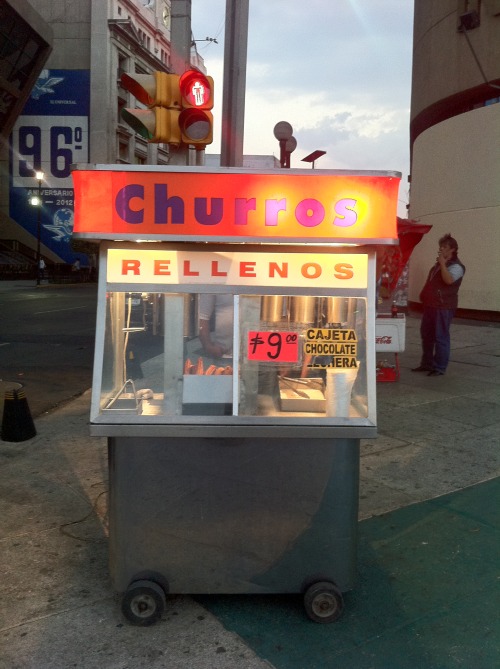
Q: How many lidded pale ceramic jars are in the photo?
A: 0